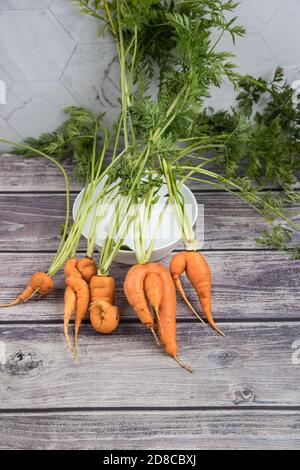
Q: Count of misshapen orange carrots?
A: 5